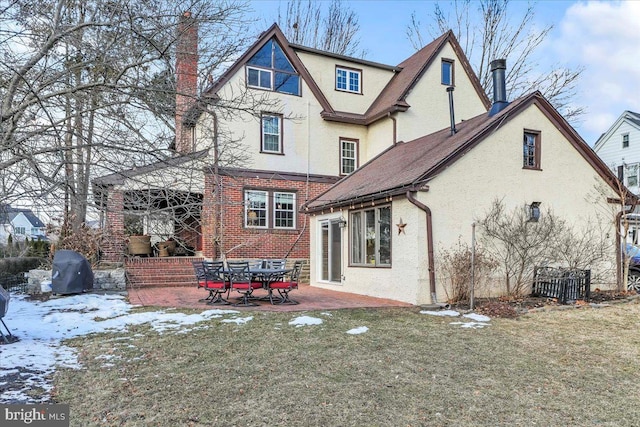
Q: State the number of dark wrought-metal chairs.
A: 6